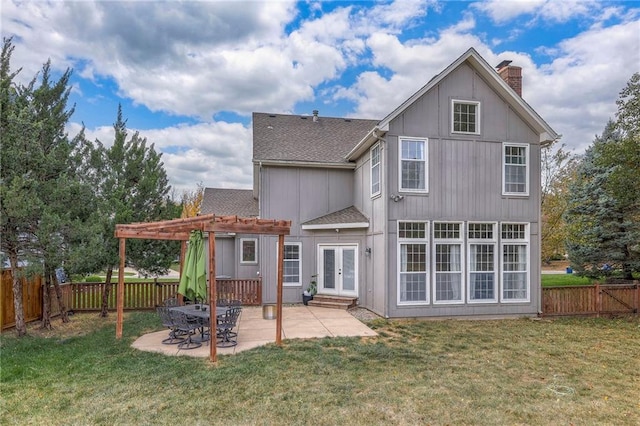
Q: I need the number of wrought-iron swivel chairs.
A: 6